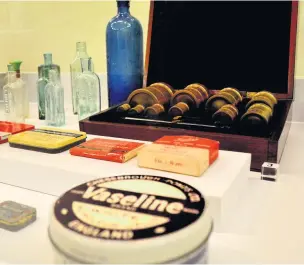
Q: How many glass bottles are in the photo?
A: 7